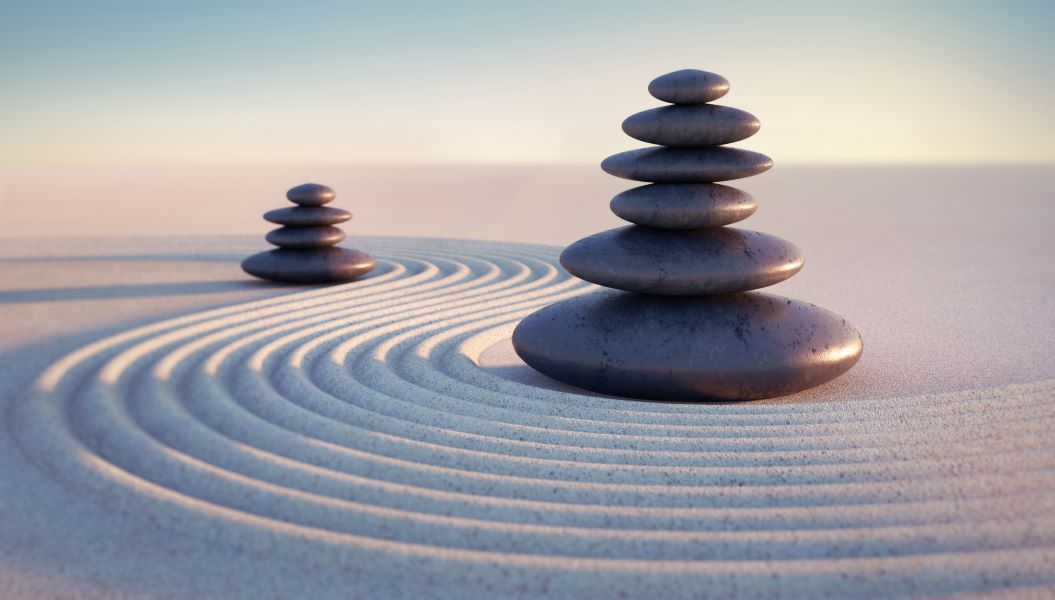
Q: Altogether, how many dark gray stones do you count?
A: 10